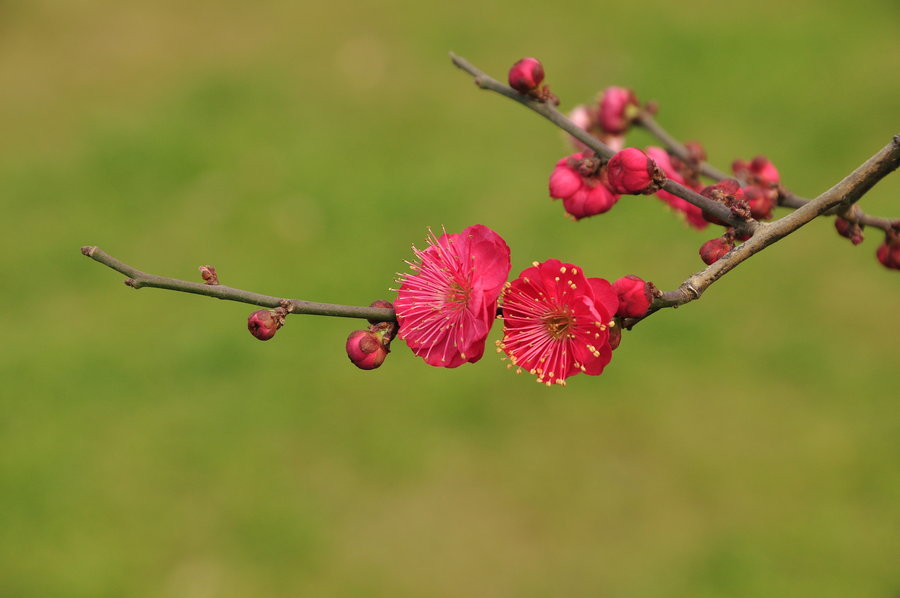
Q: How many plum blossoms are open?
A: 2